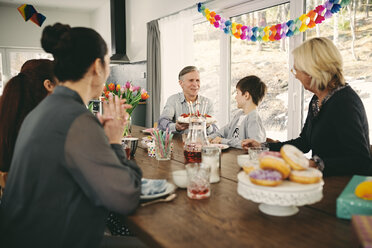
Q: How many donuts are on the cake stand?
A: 6